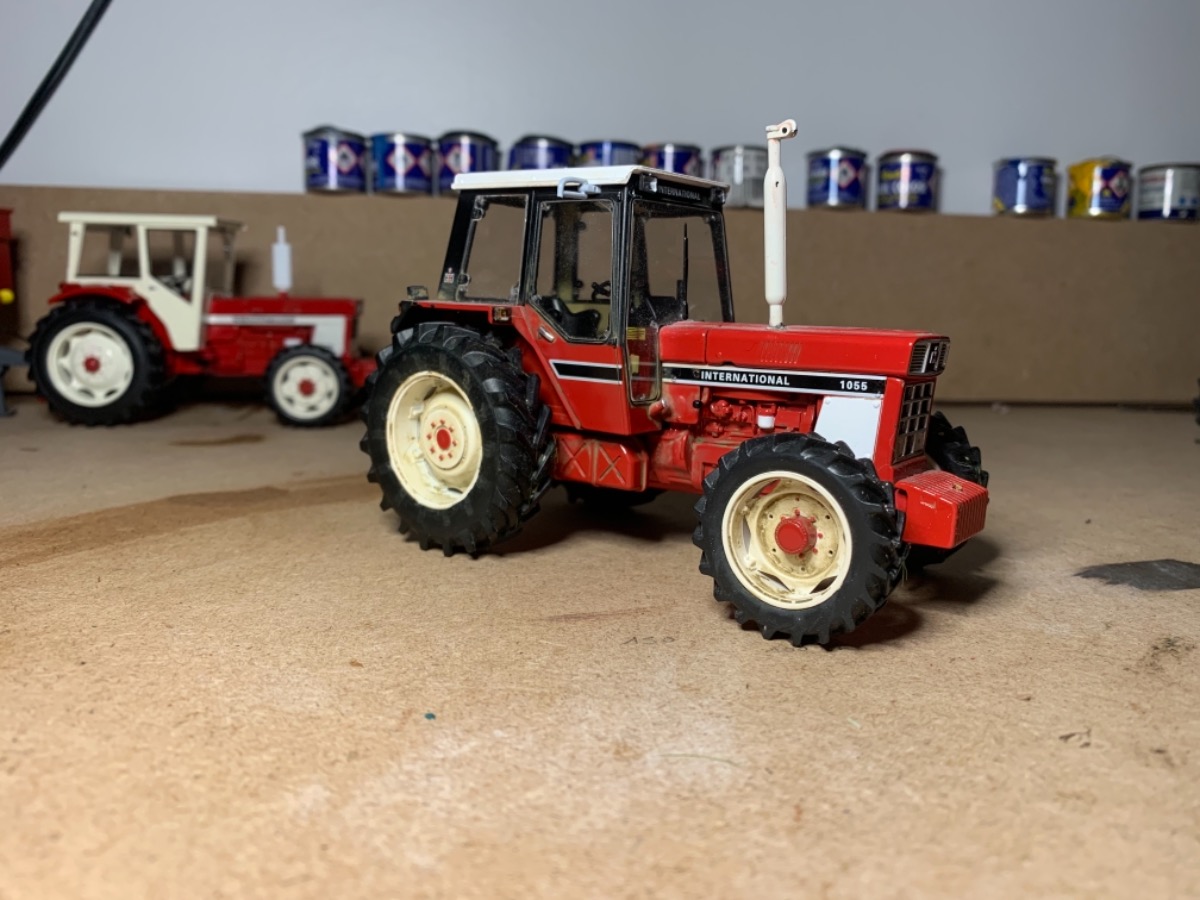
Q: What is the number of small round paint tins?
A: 12